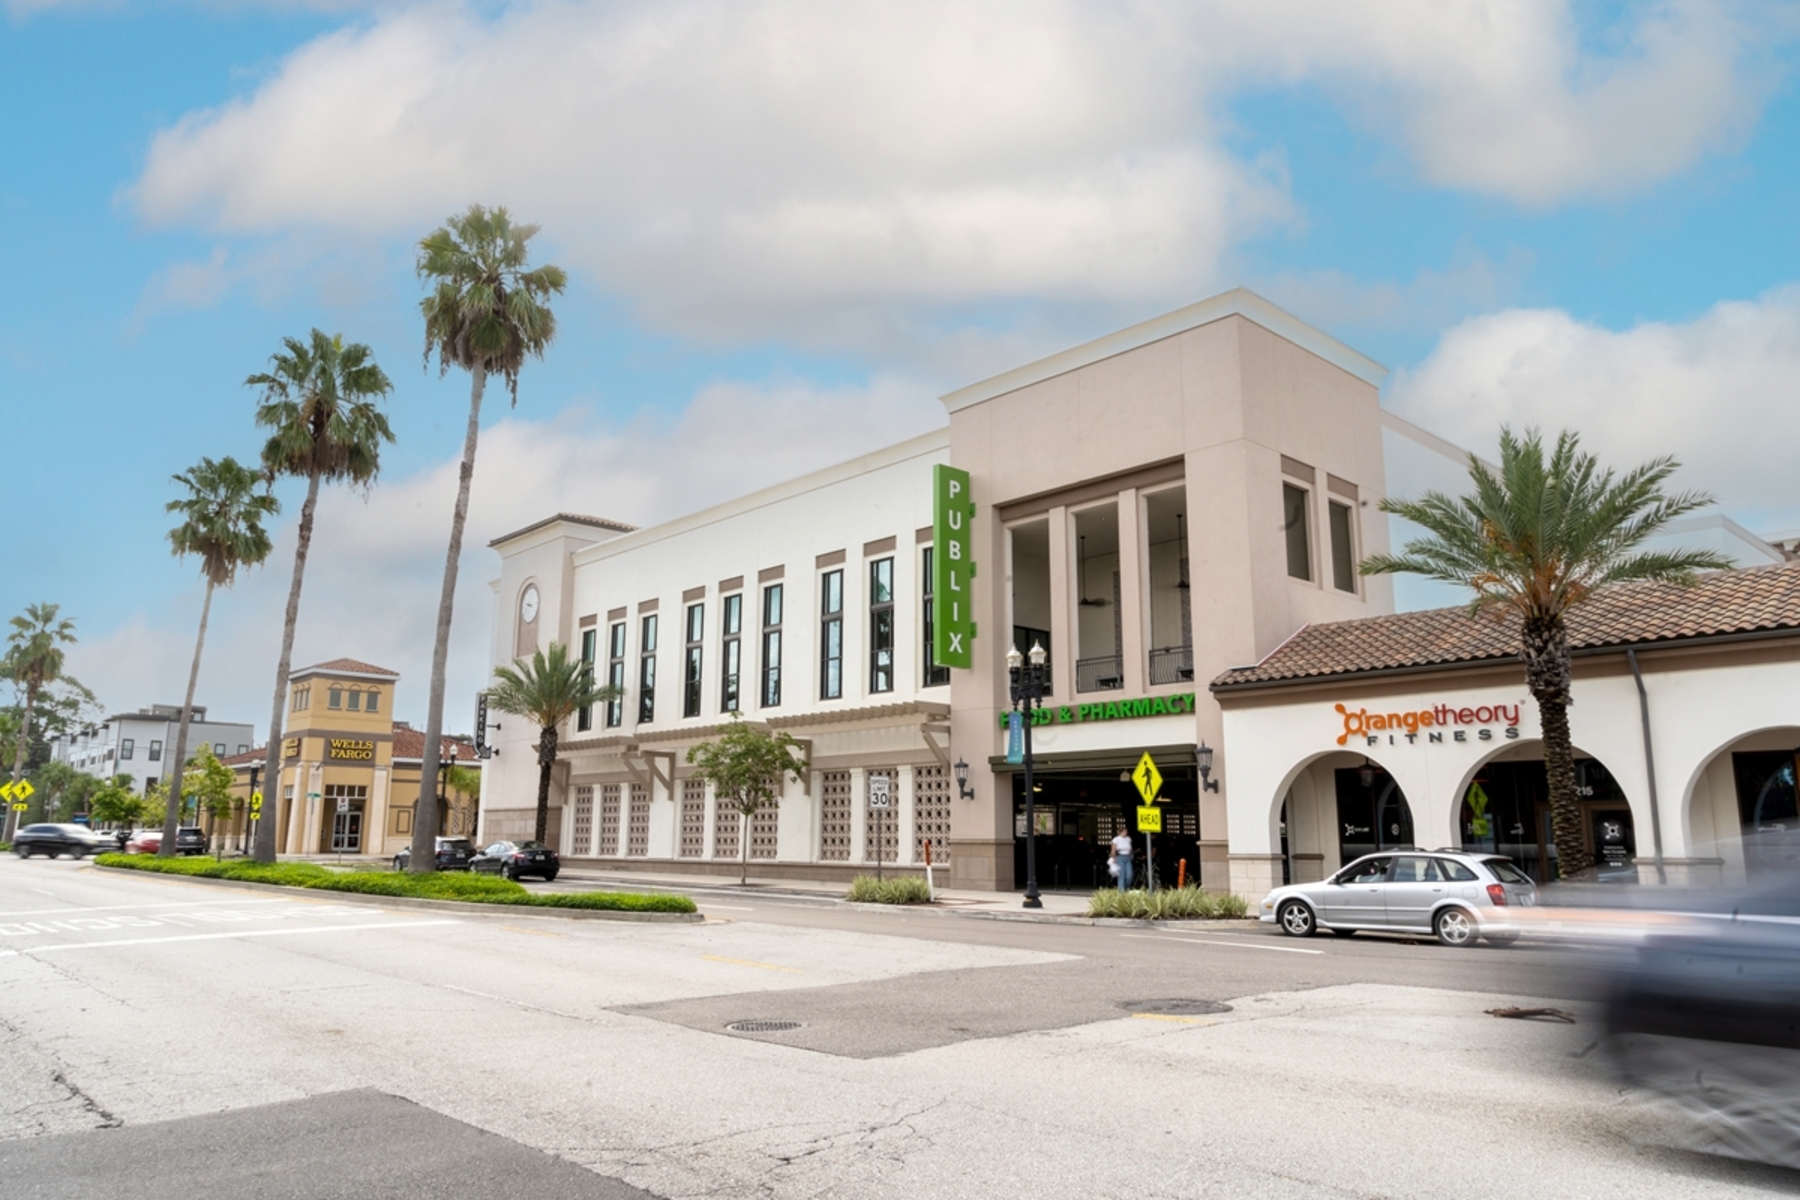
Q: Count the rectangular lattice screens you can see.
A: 9